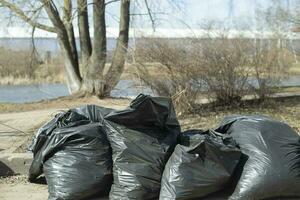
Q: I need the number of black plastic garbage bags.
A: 4